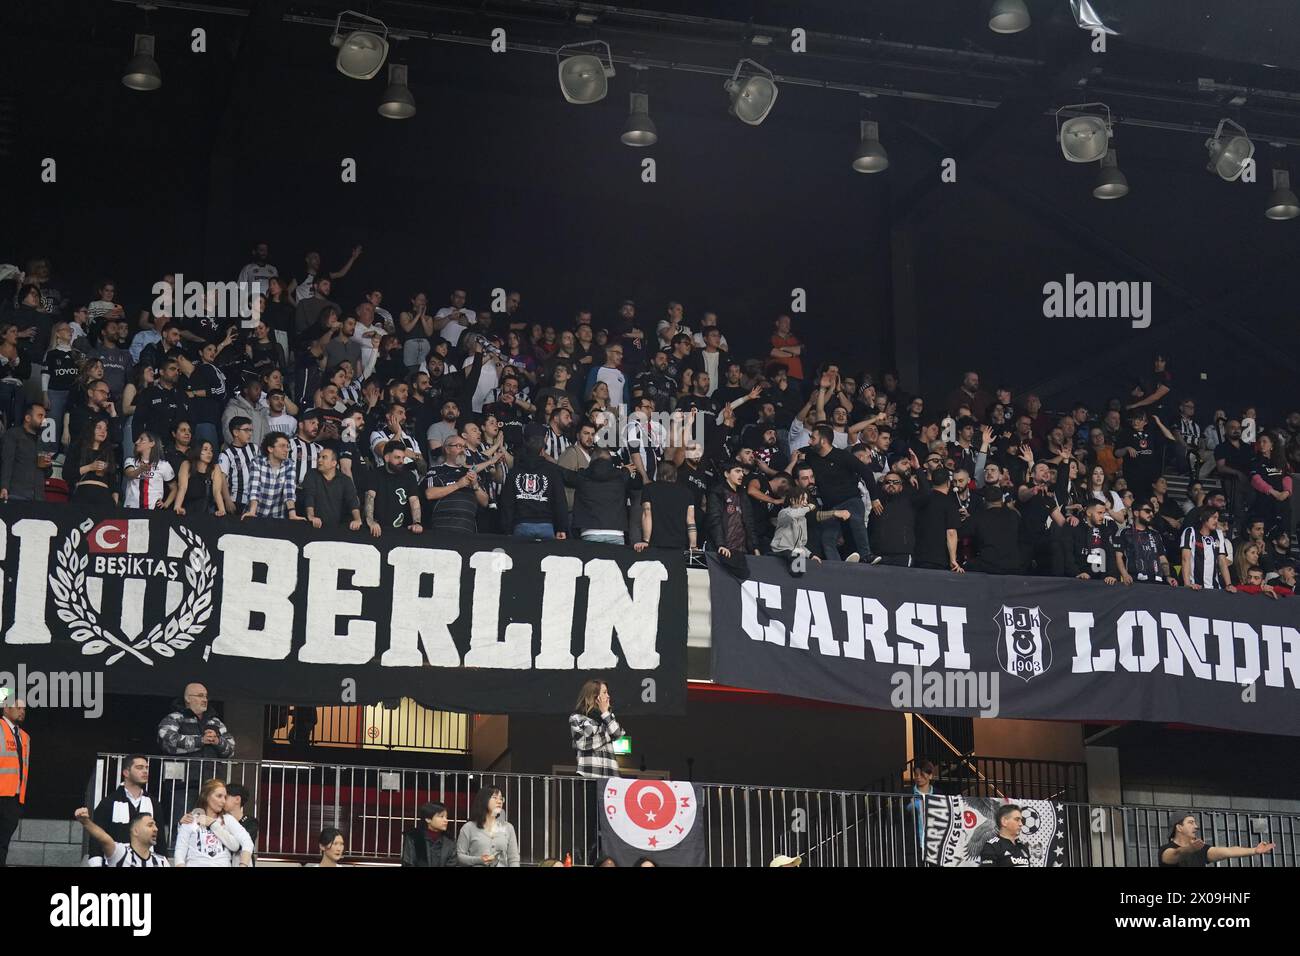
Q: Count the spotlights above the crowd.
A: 12